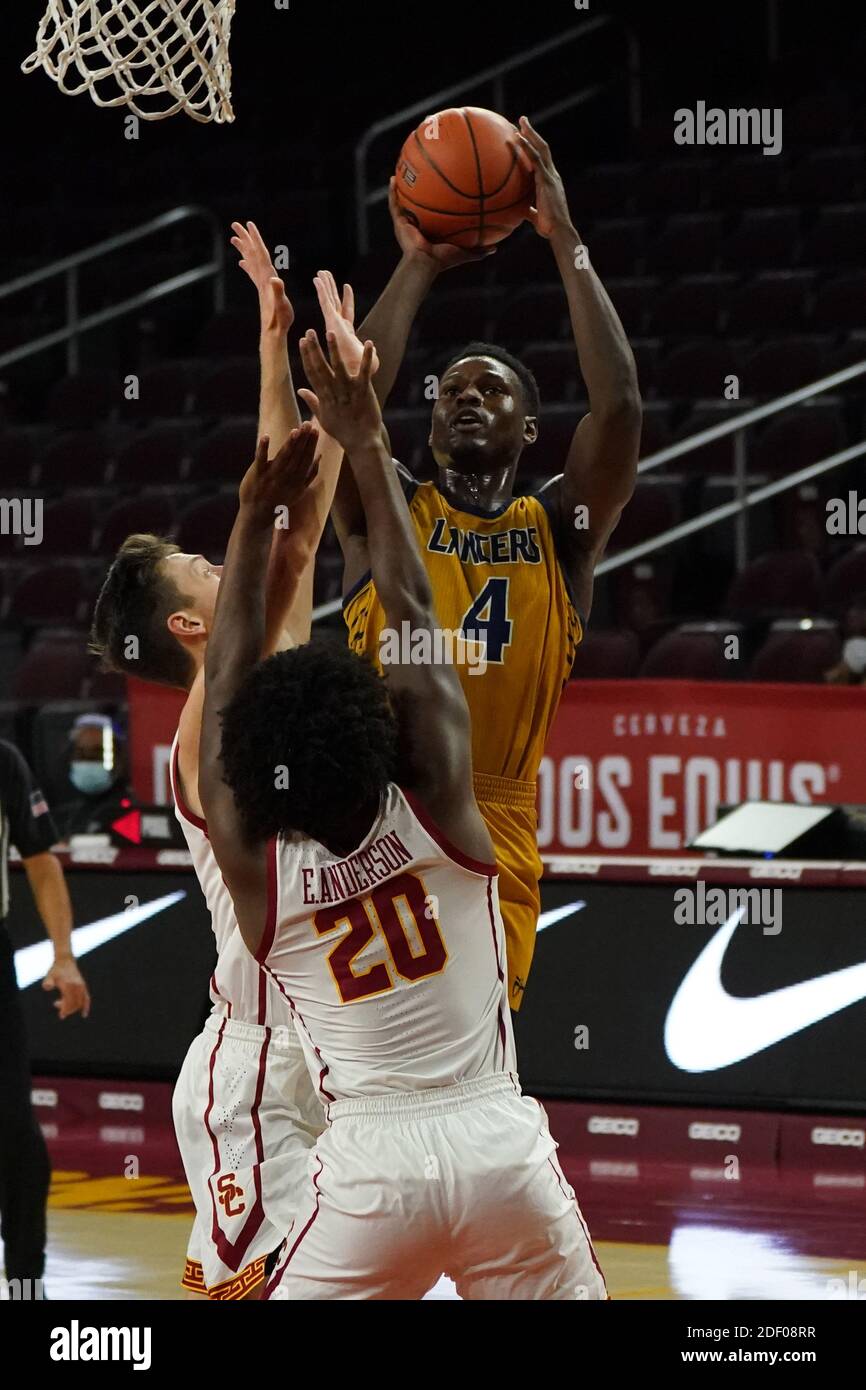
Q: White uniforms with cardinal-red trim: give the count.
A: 2